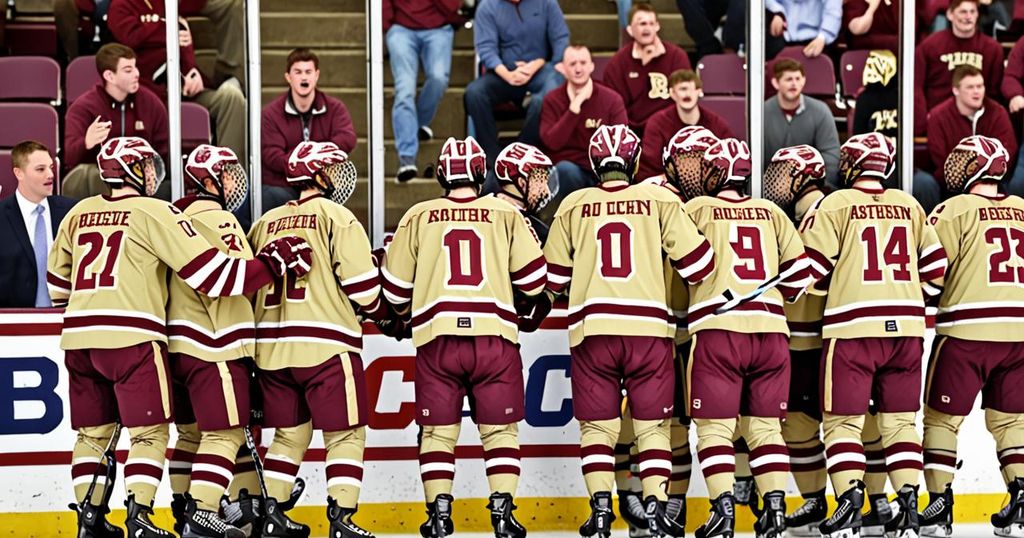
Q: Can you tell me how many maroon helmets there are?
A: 11